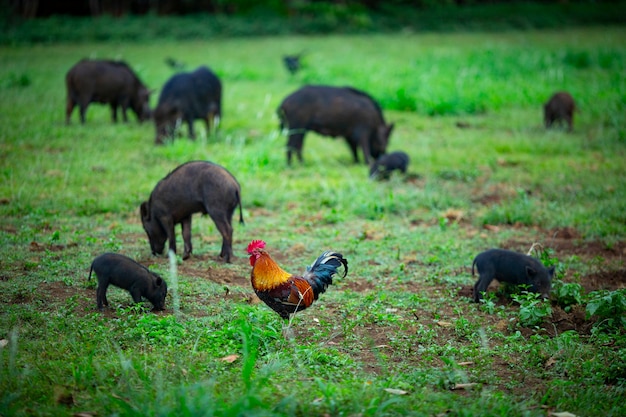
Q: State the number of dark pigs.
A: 8